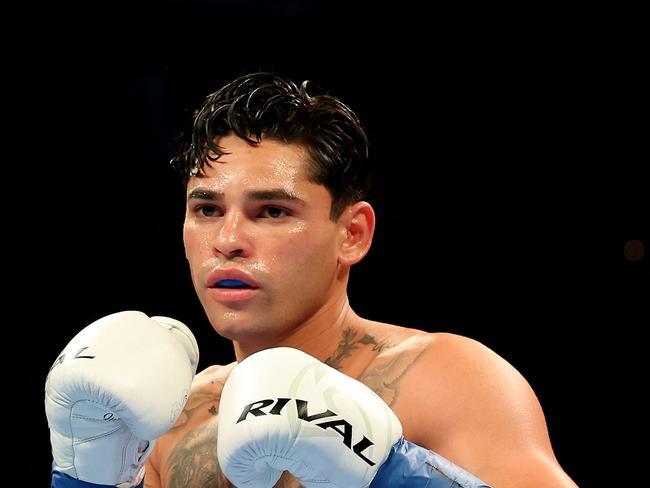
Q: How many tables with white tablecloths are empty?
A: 0